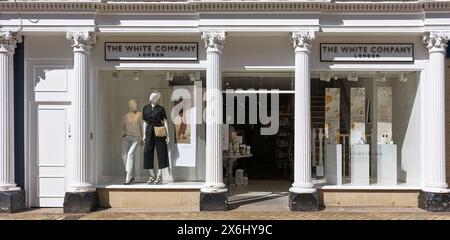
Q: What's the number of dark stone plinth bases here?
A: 5